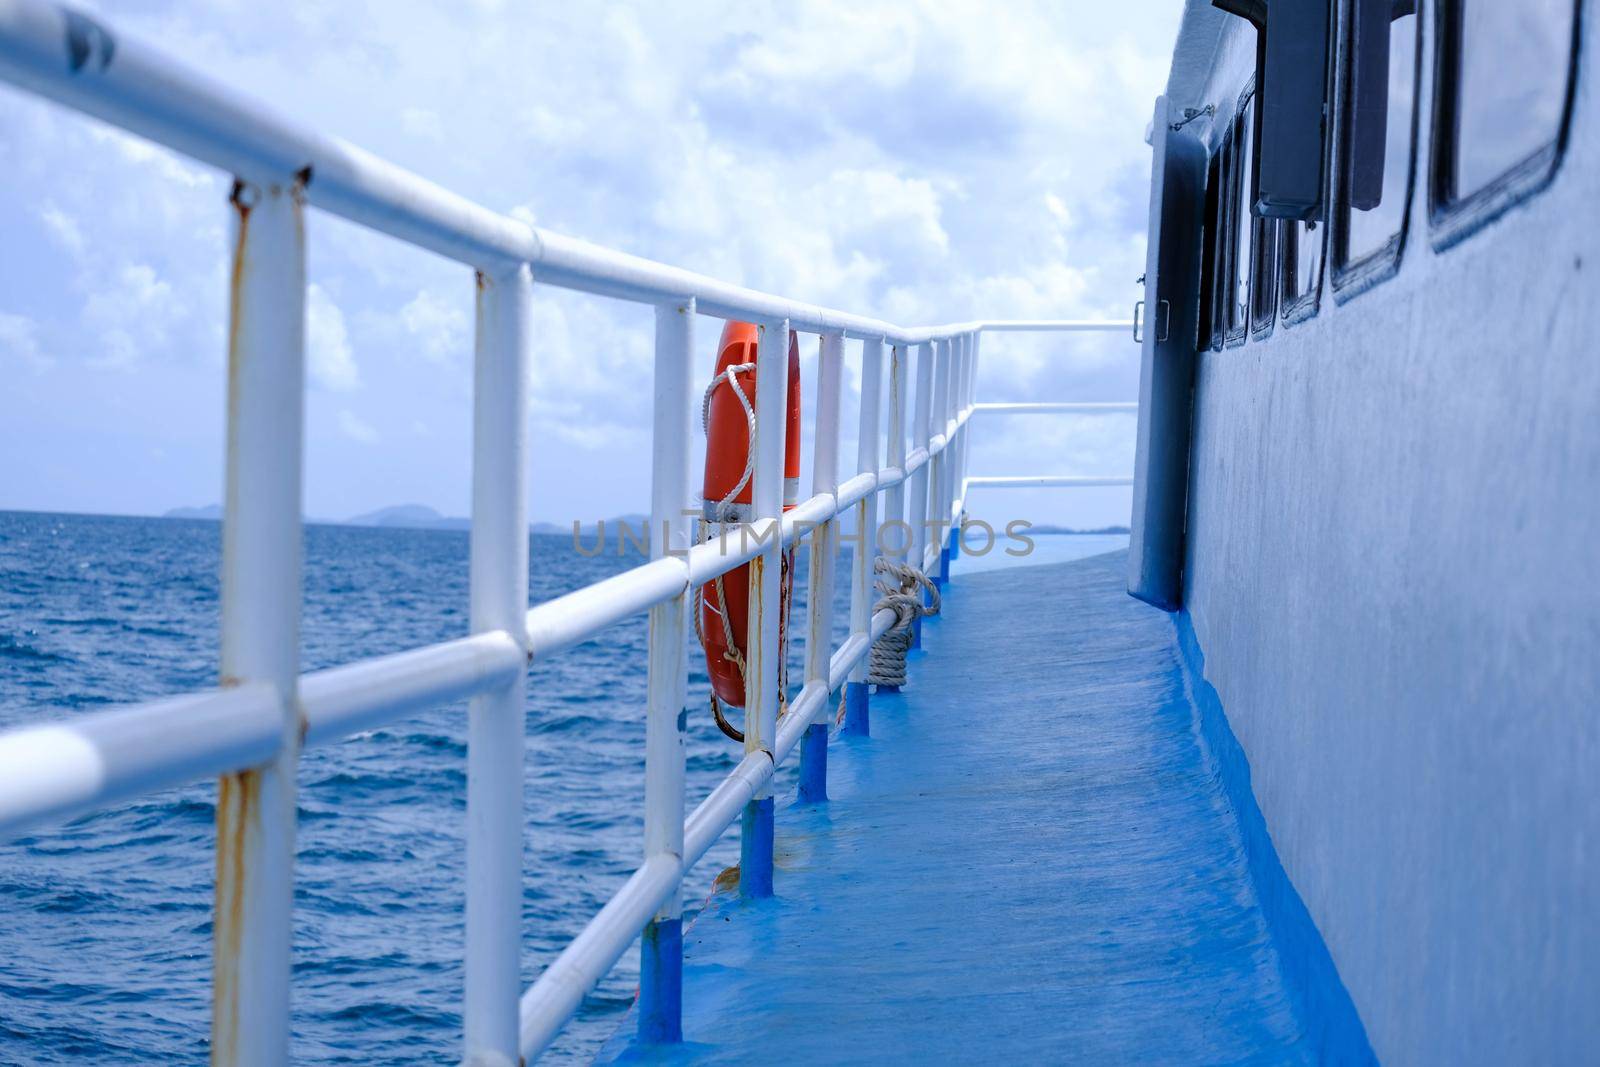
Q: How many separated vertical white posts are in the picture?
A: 12